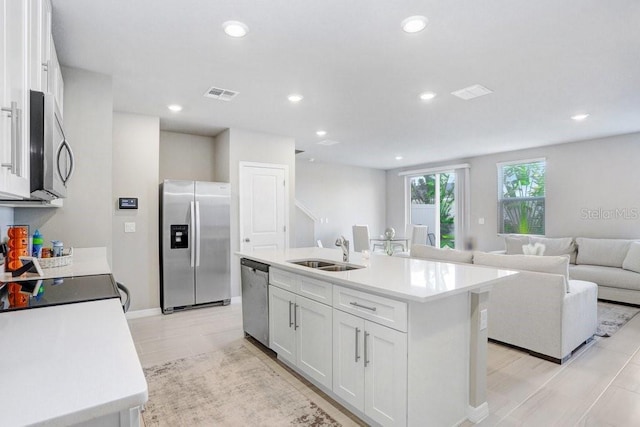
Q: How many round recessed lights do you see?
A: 8